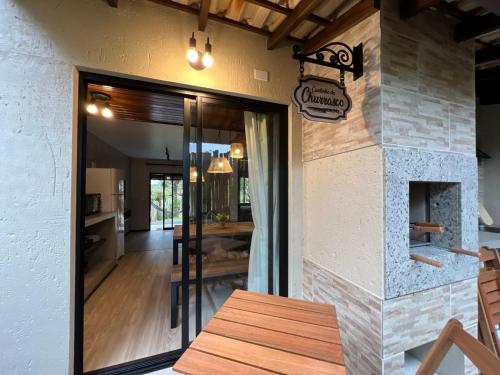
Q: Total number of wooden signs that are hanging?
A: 1